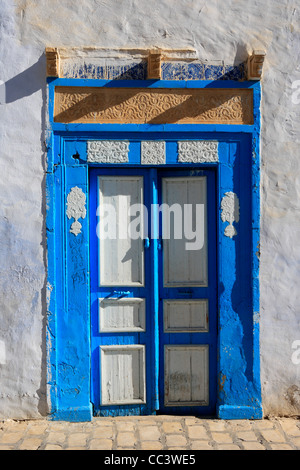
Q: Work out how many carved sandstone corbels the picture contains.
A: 3